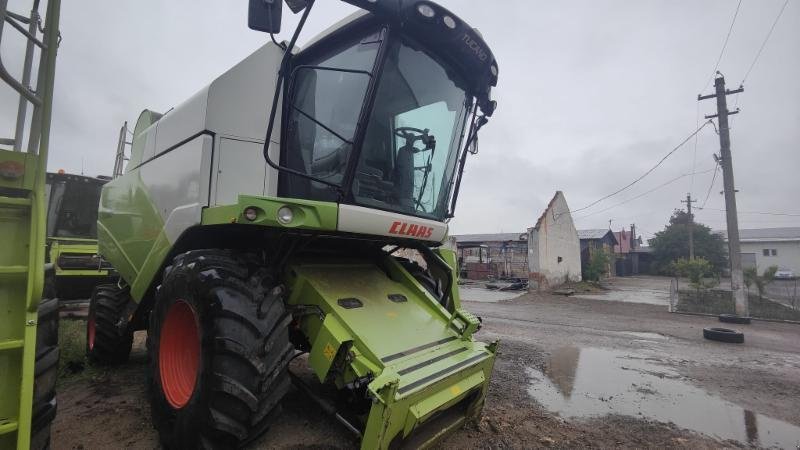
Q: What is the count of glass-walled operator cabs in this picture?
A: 2